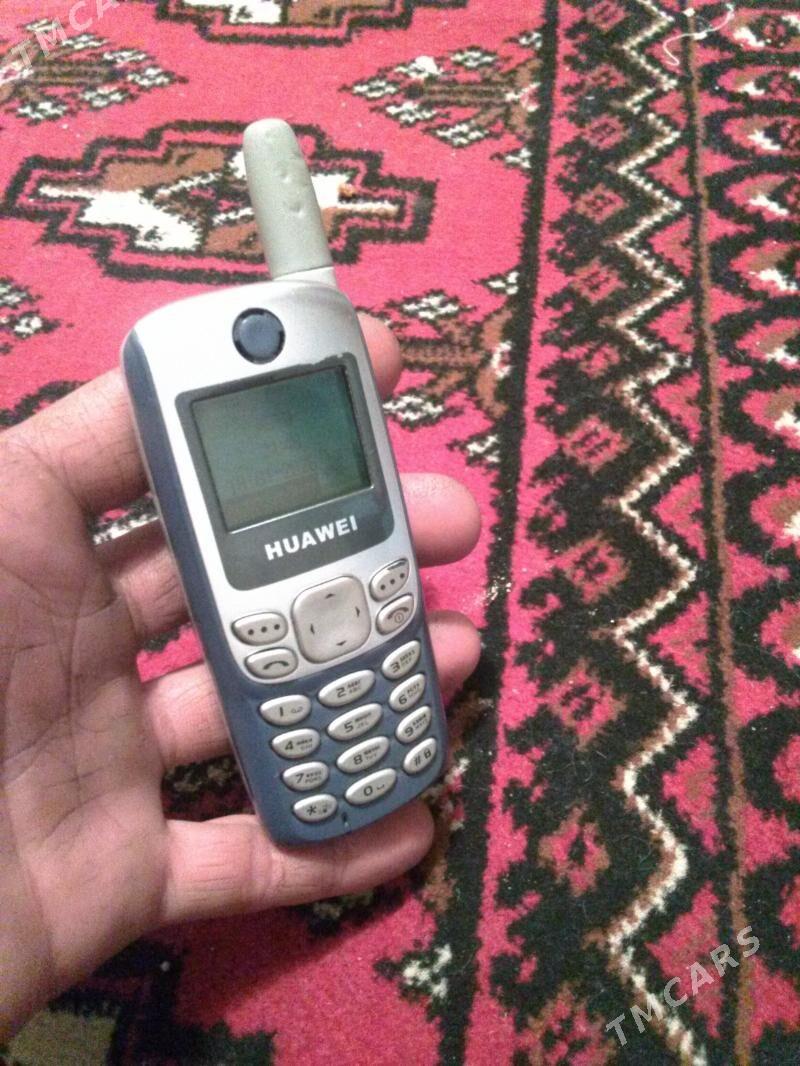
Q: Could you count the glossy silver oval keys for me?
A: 12